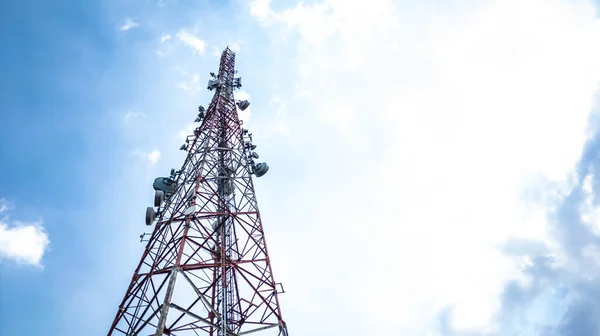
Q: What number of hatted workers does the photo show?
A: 0